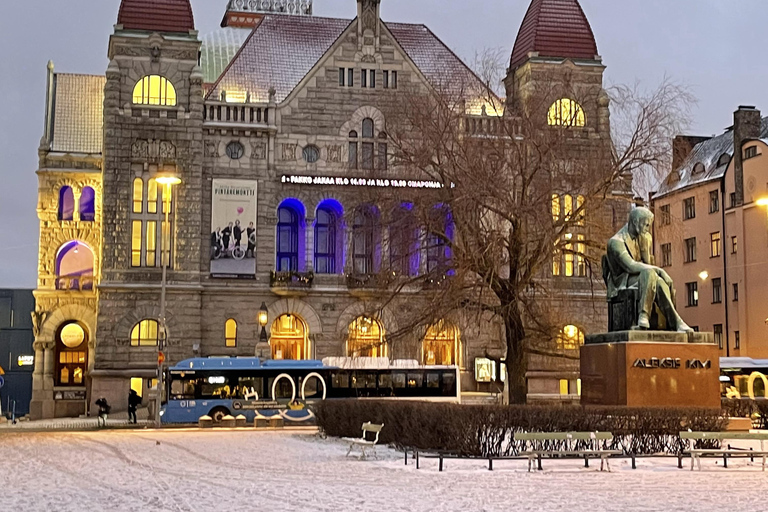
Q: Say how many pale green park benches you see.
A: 3